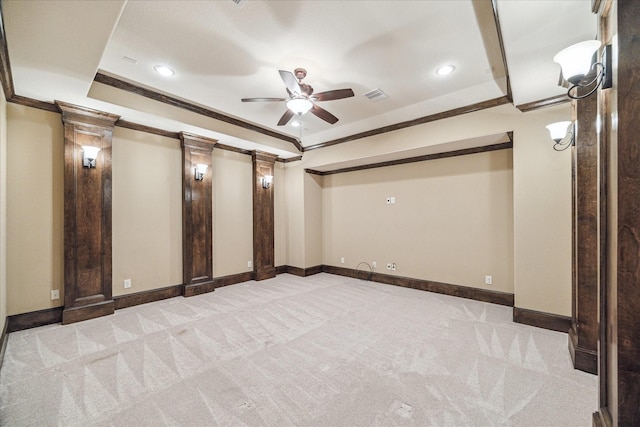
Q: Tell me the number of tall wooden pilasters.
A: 5